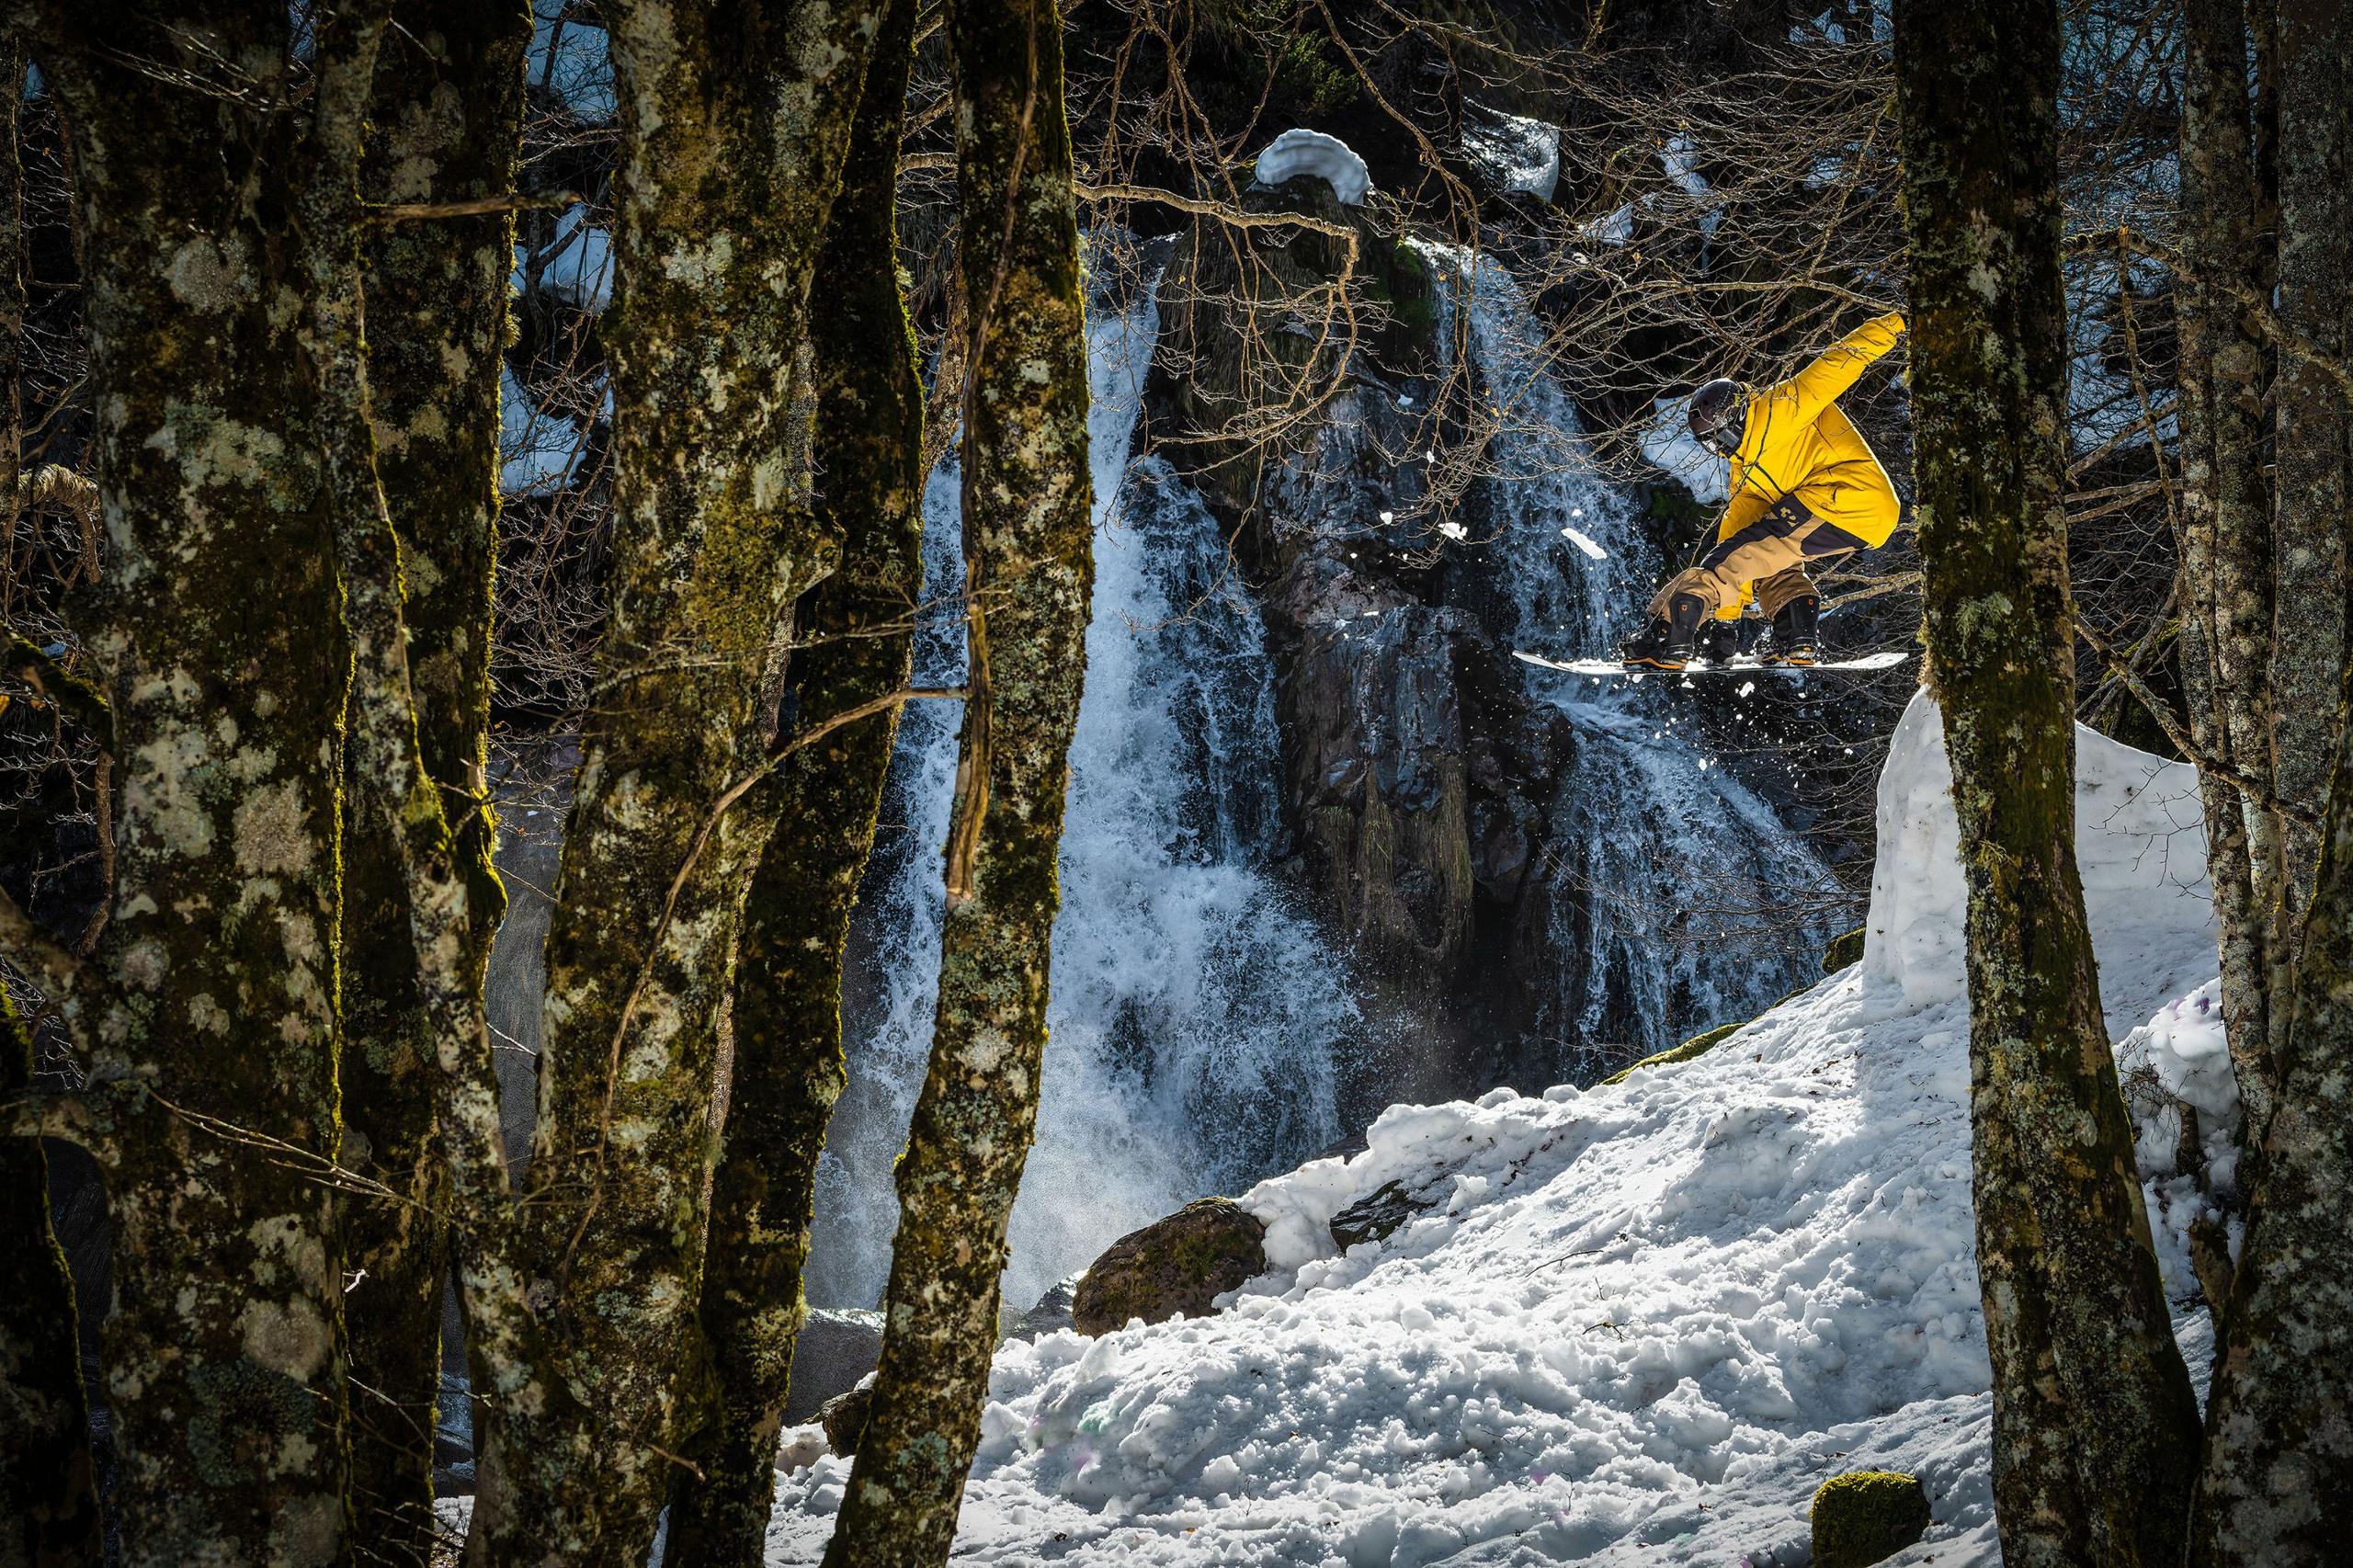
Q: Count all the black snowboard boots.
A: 2